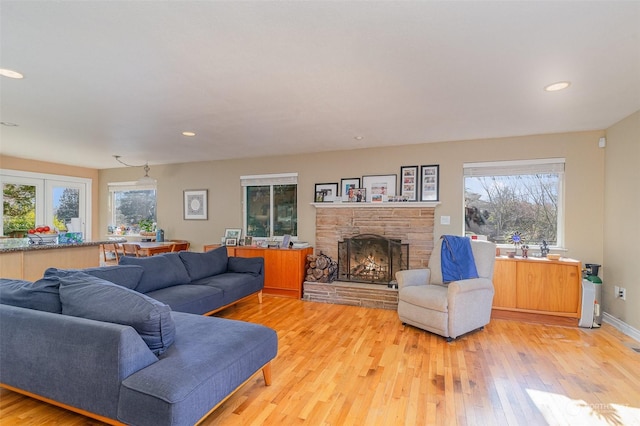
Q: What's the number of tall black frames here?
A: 2